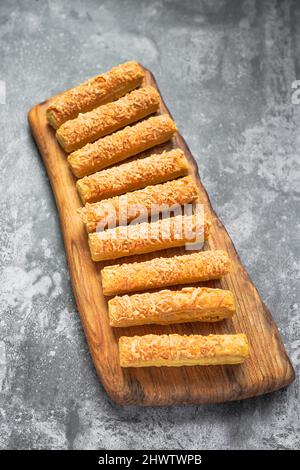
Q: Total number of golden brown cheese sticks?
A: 9